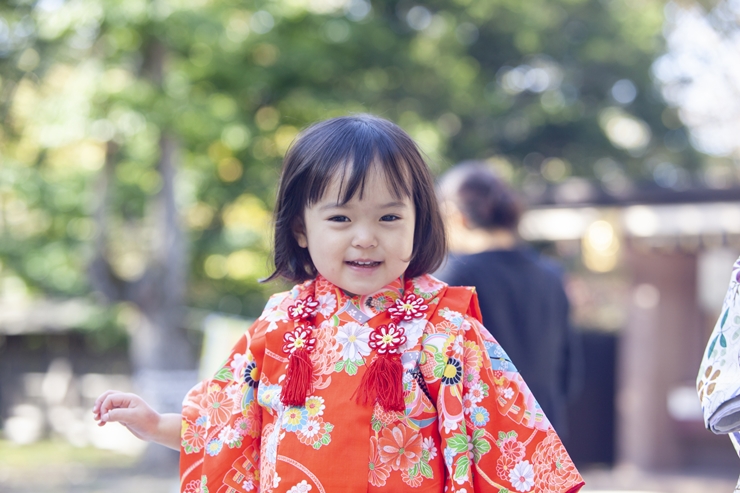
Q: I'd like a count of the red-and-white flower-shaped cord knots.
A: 4